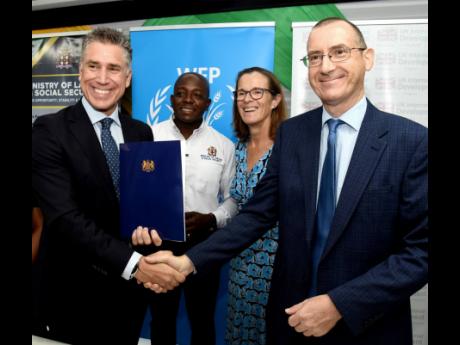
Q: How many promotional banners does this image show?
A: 3